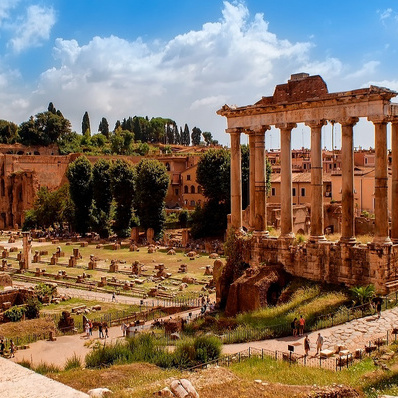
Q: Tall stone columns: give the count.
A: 8